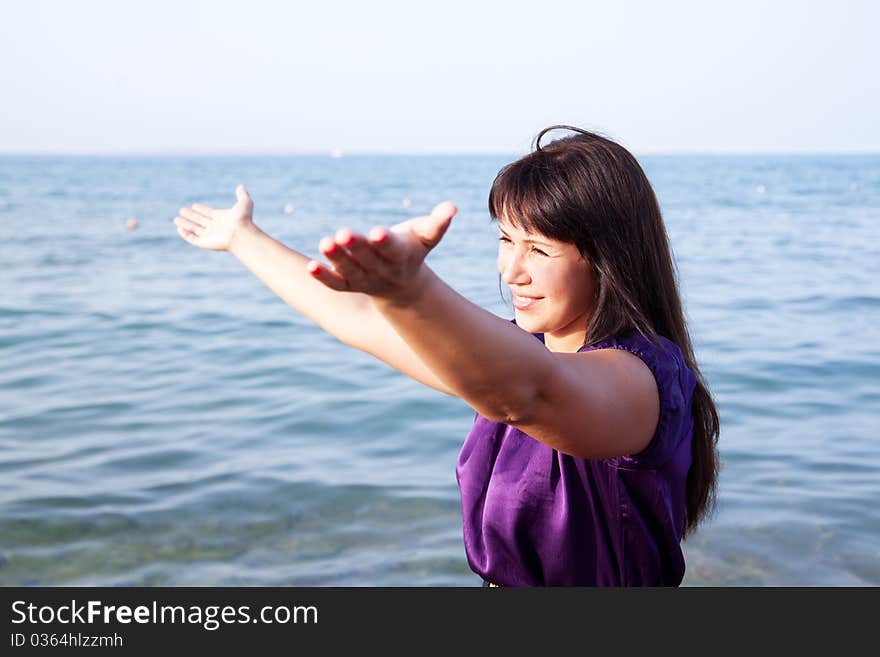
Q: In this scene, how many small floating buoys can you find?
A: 5